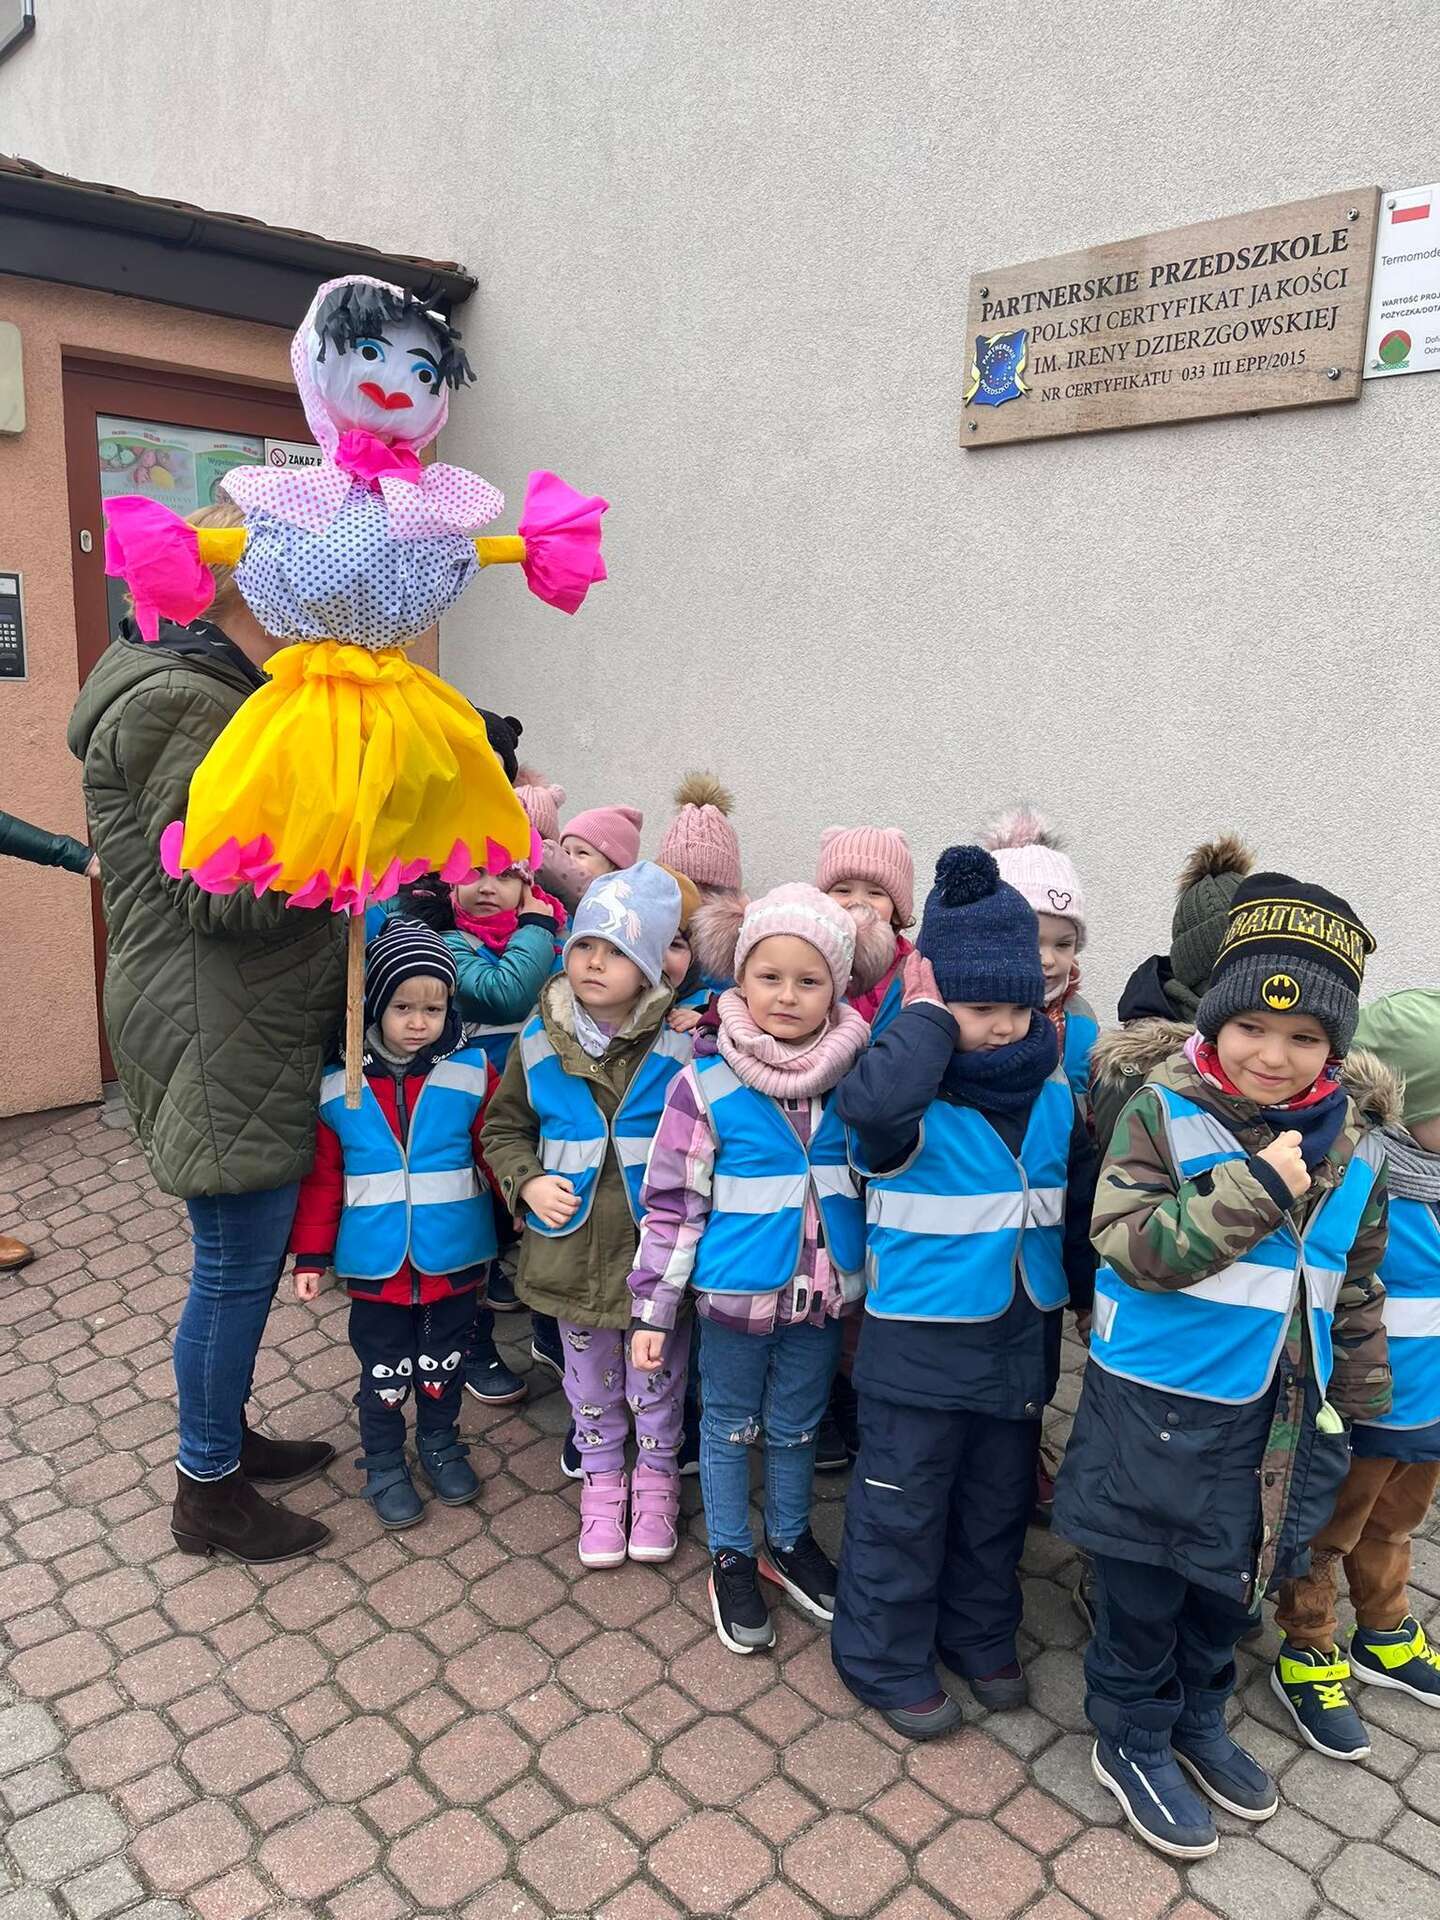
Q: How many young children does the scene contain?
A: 15